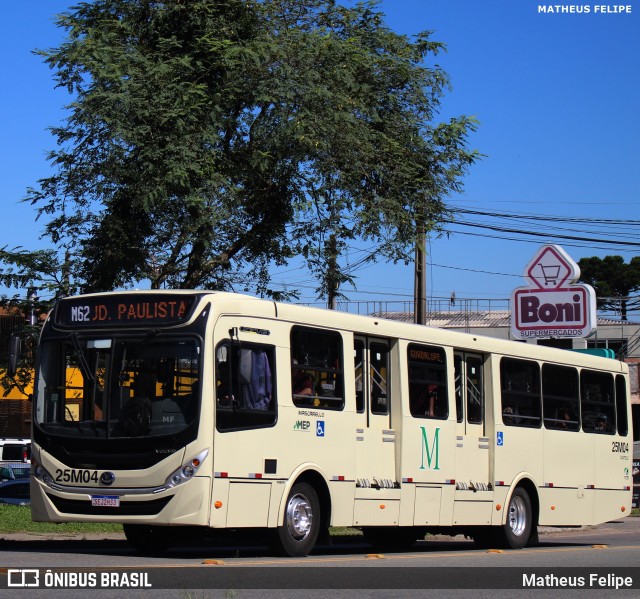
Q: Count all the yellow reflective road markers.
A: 4